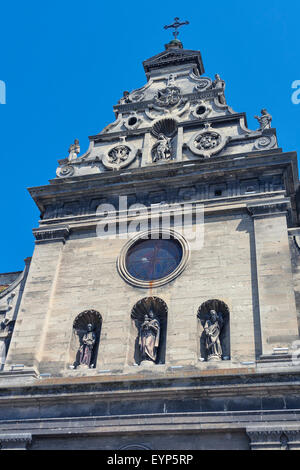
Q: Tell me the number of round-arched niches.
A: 4